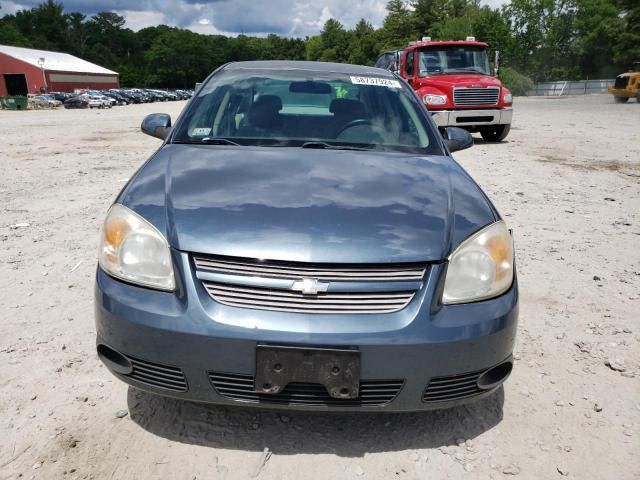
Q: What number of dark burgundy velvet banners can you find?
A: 0